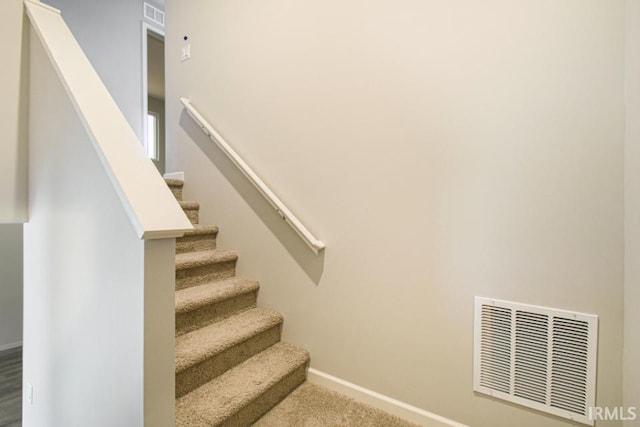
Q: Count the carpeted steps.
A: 7